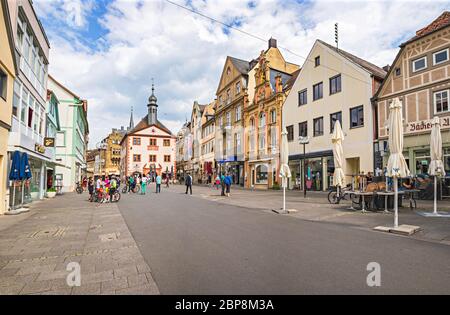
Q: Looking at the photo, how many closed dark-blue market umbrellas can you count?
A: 2